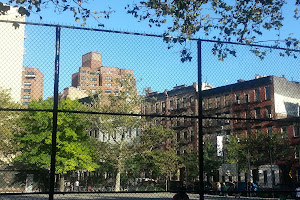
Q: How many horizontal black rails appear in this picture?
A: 3